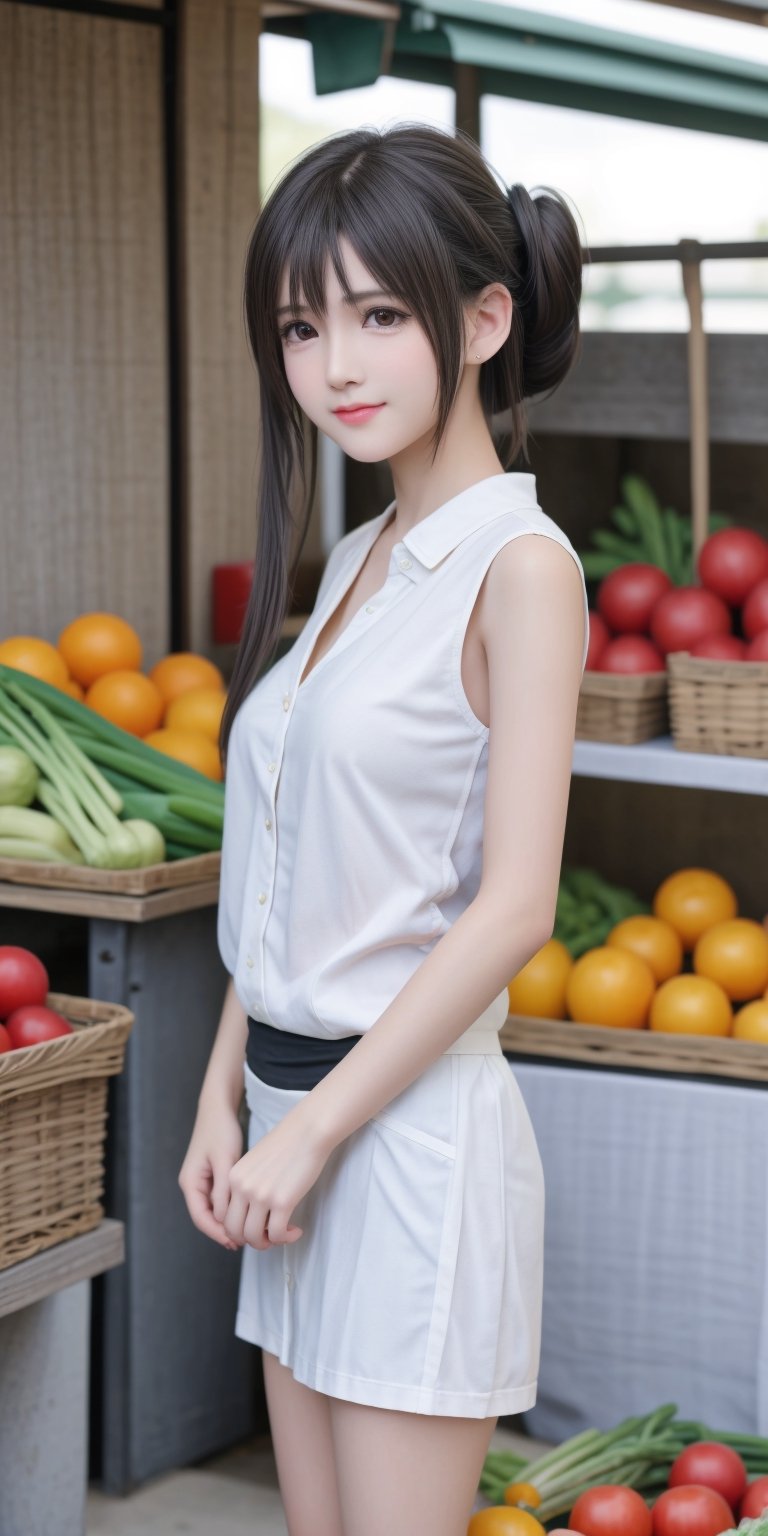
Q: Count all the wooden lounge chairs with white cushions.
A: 0